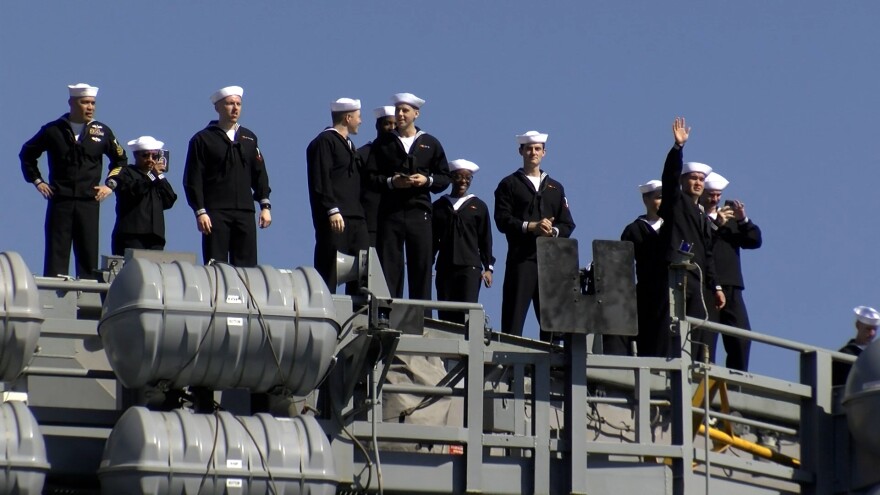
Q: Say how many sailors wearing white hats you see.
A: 12